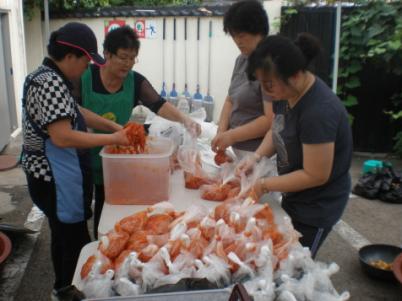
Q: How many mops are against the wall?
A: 5